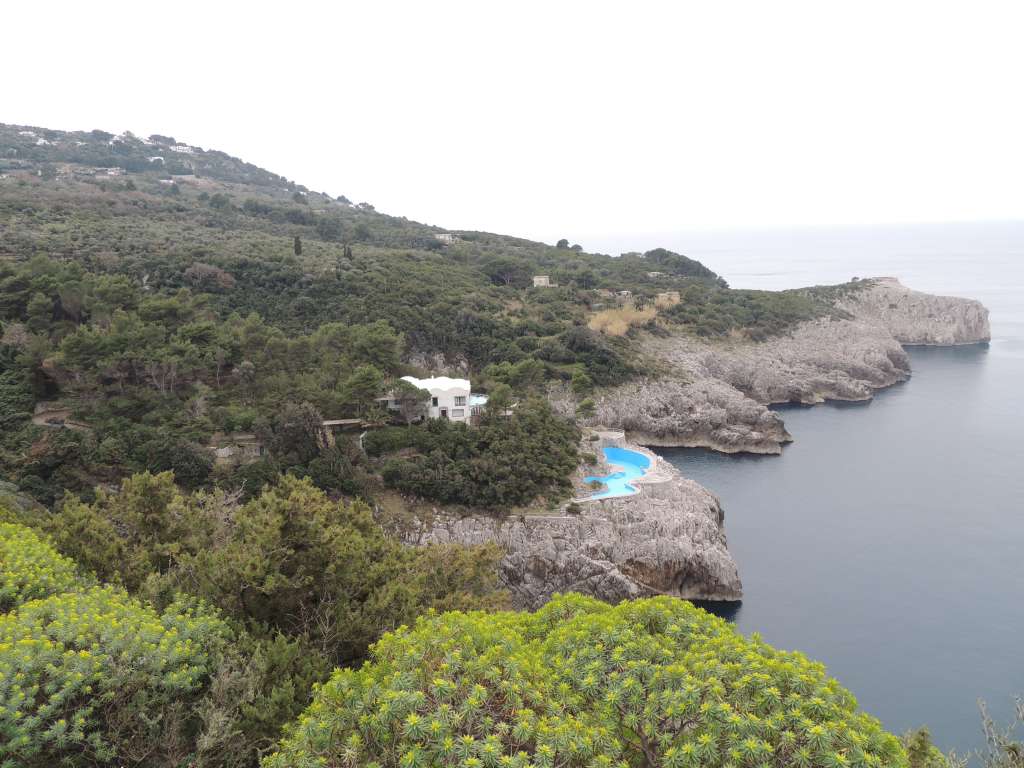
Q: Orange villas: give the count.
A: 0